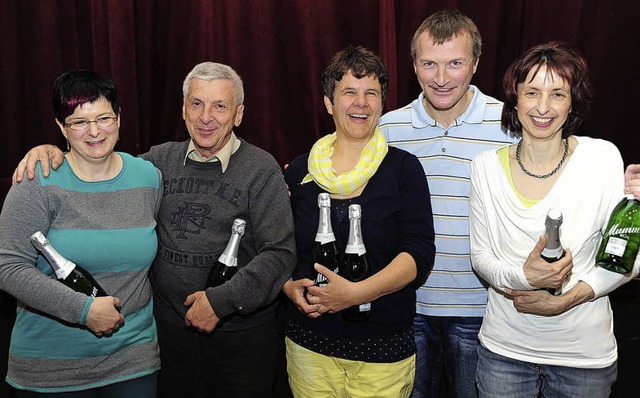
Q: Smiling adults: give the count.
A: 5